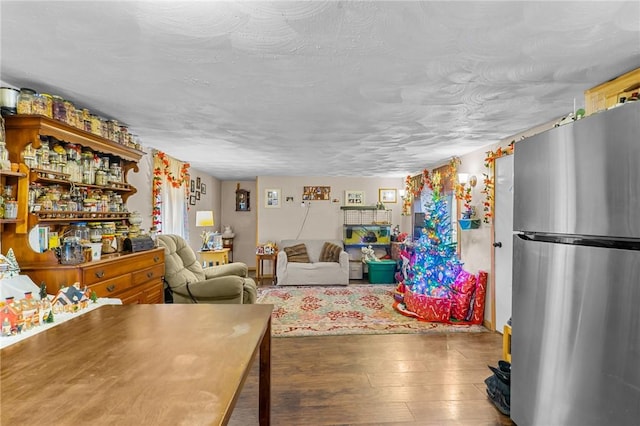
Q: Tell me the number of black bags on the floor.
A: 1